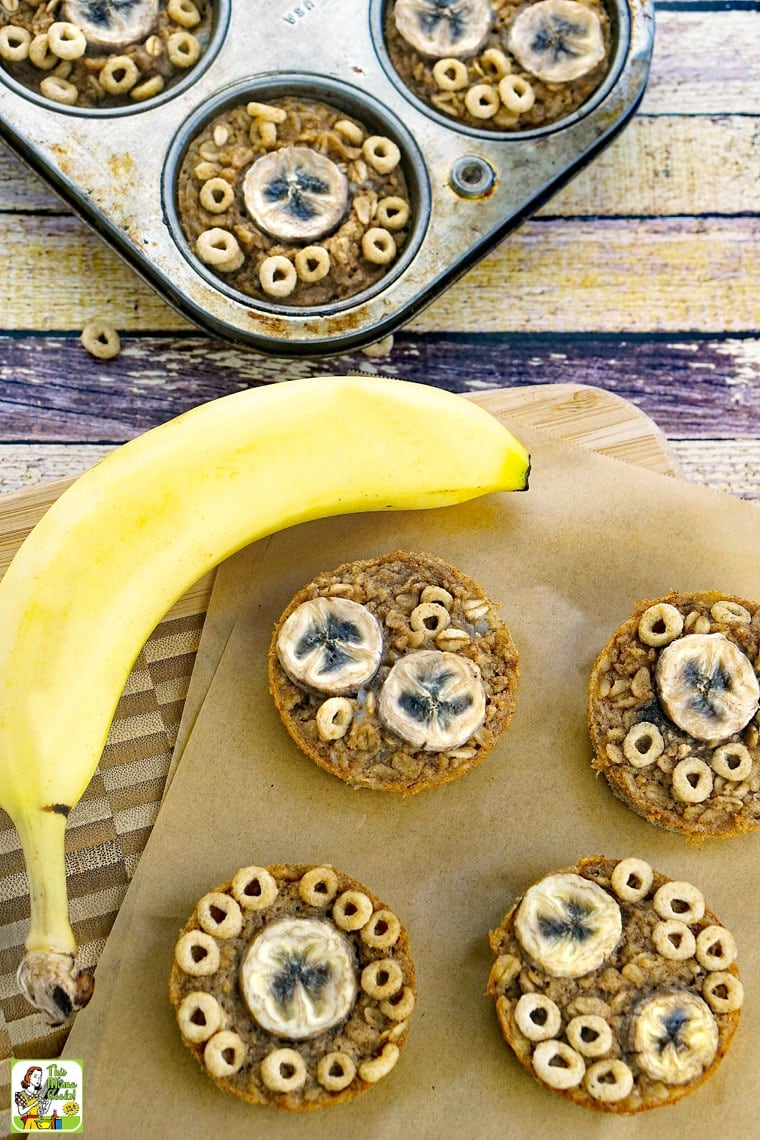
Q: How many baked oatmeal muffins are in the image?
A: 7